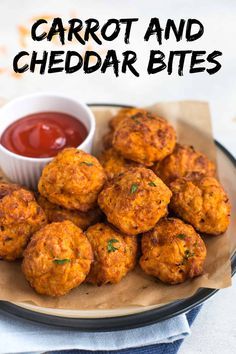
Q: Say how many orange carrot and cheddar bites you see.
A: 12